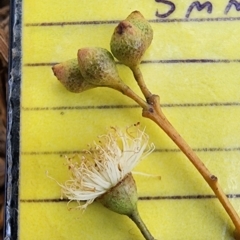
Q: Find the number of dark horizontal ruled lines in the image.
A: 5